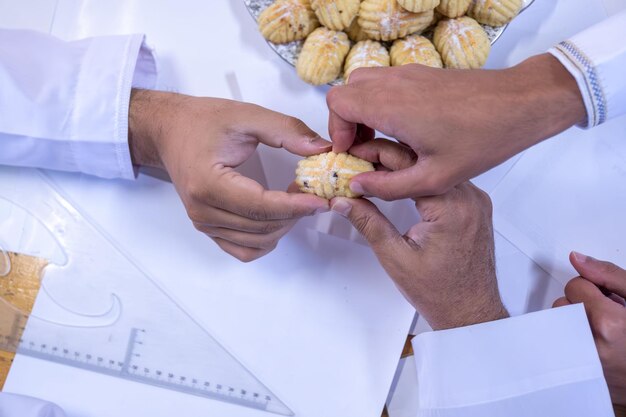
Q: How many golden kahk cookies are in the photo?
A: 11